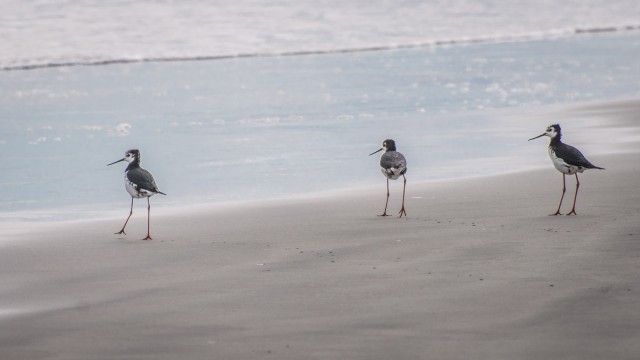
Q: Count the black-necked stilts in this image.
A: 3